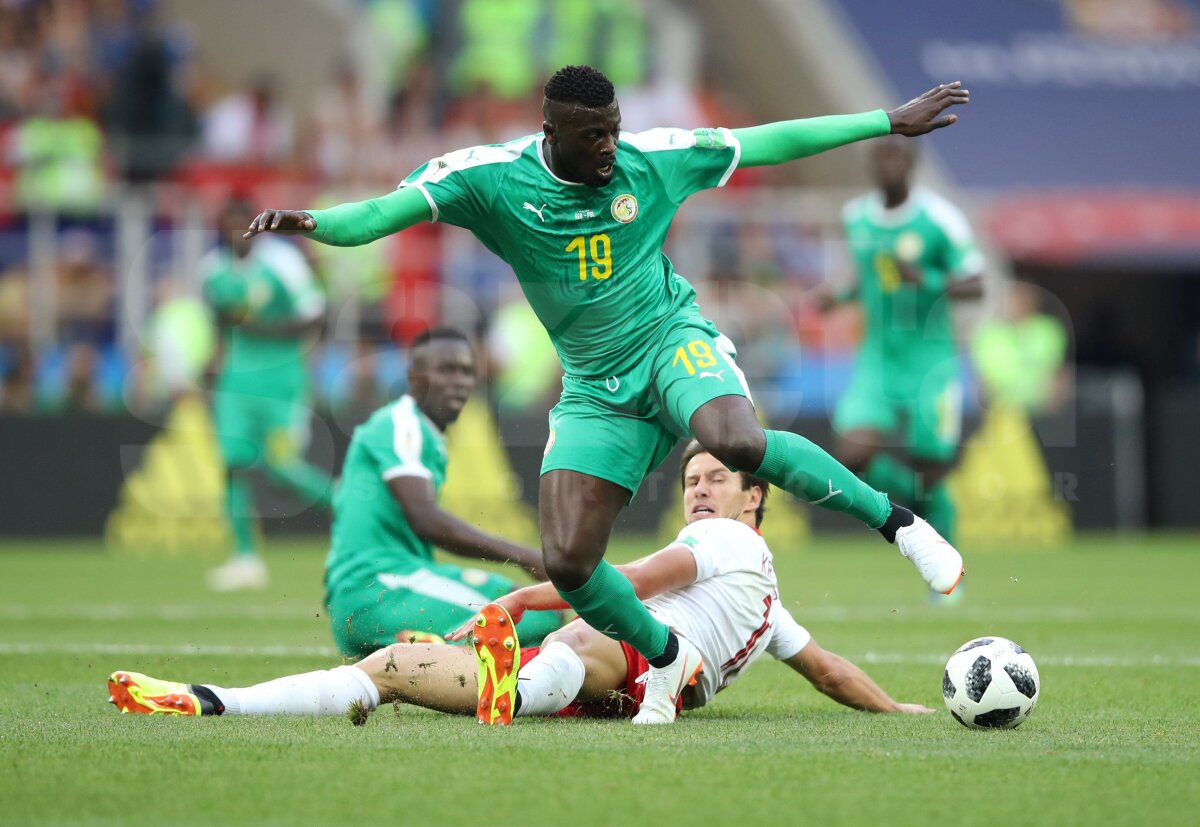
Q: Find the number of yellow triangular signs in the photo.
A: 4